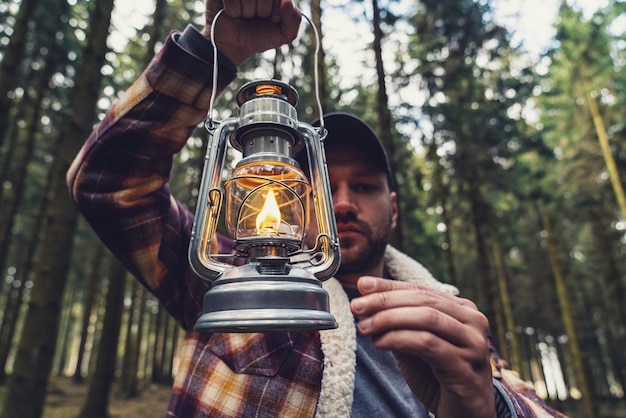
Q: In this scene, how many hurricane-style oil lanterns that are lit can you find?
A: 1